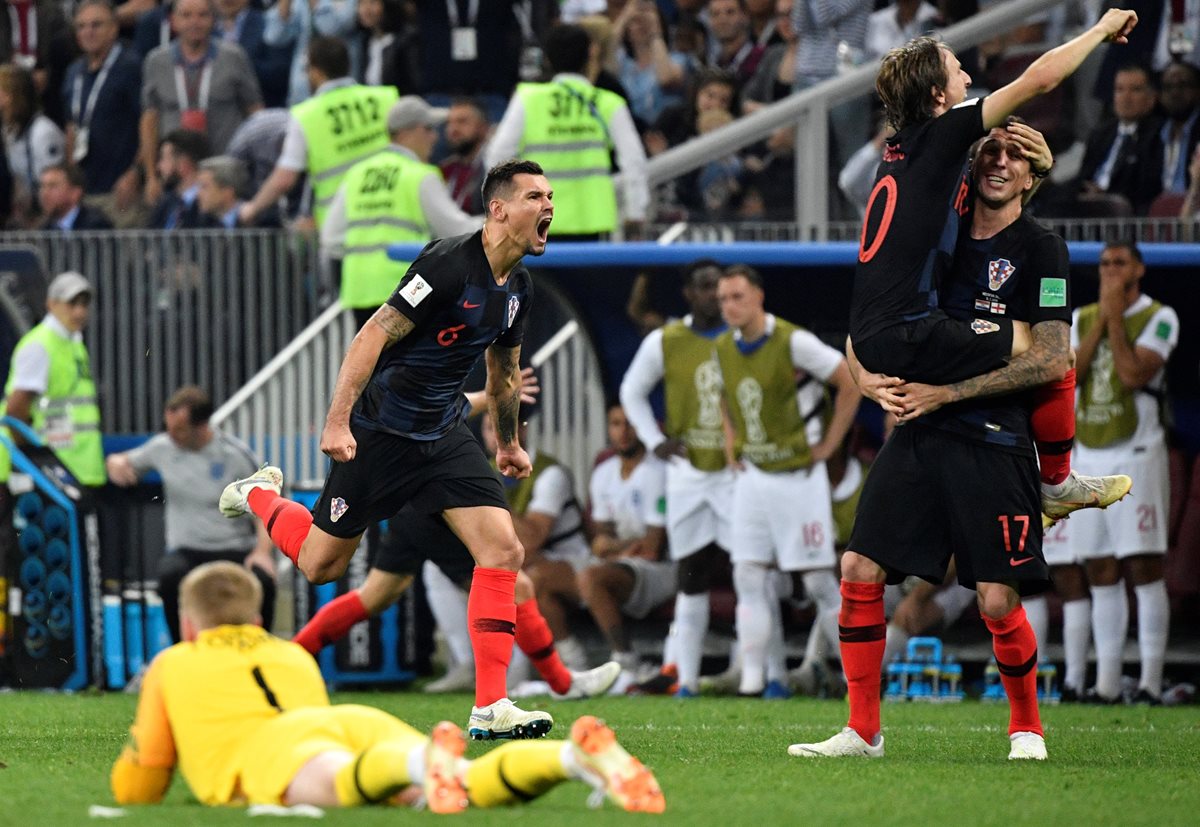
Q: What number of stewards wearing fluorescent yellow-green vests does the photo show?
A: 4